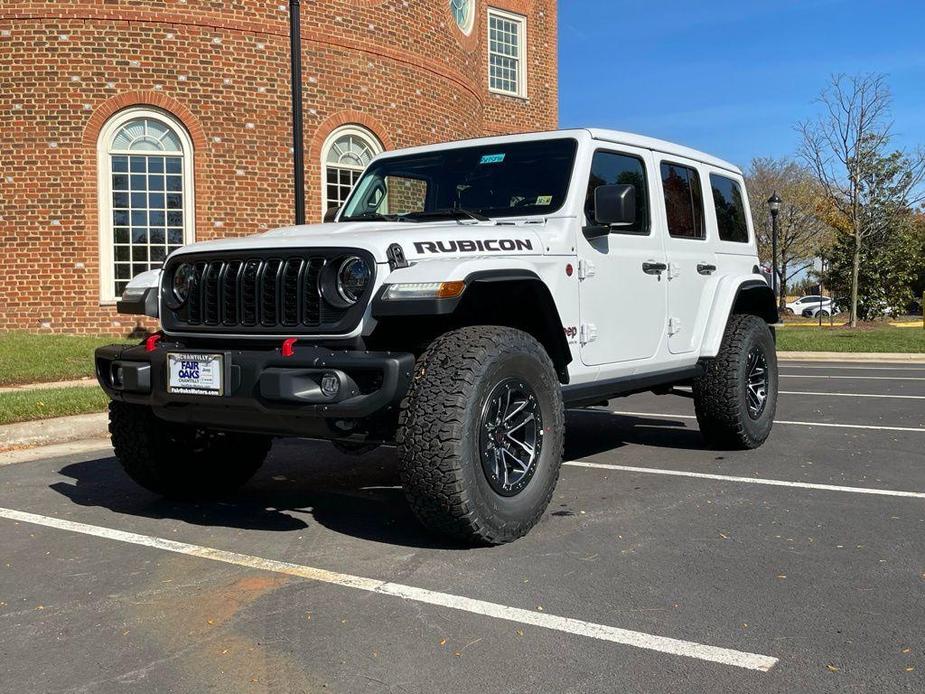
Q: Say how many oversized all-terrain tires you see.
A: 3